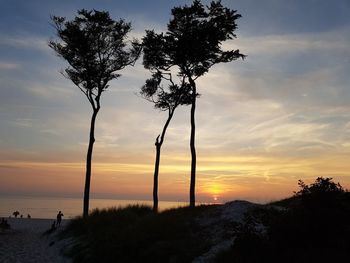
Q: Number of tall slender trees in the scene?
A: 3